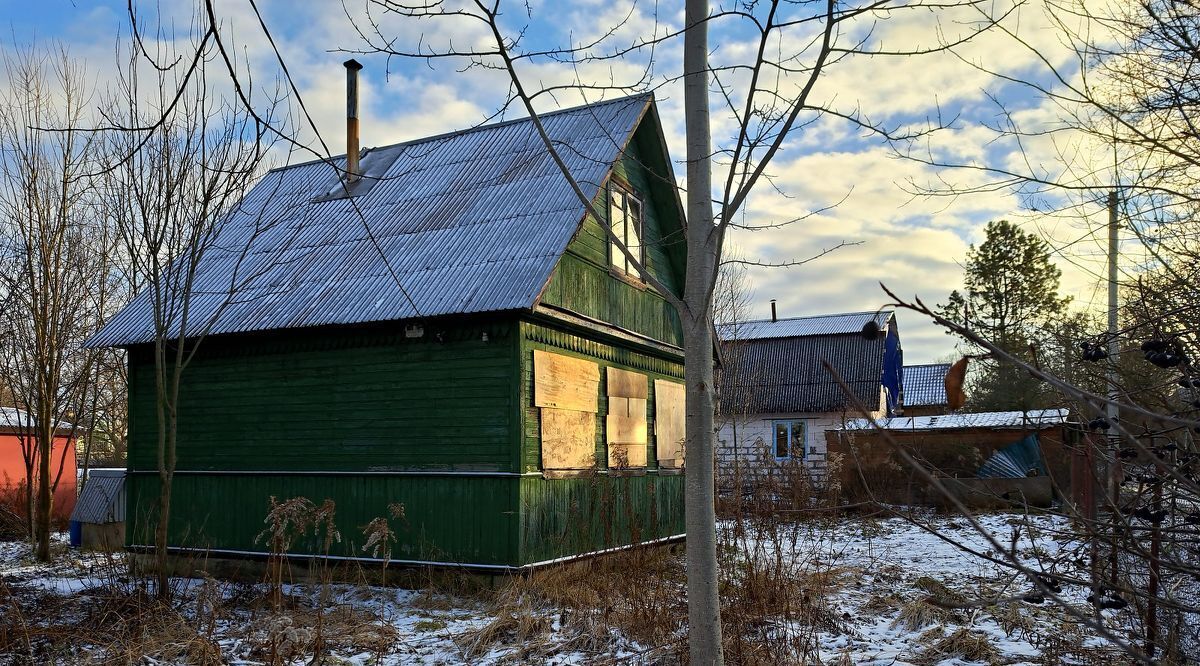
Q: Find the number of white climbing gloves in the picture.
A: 0